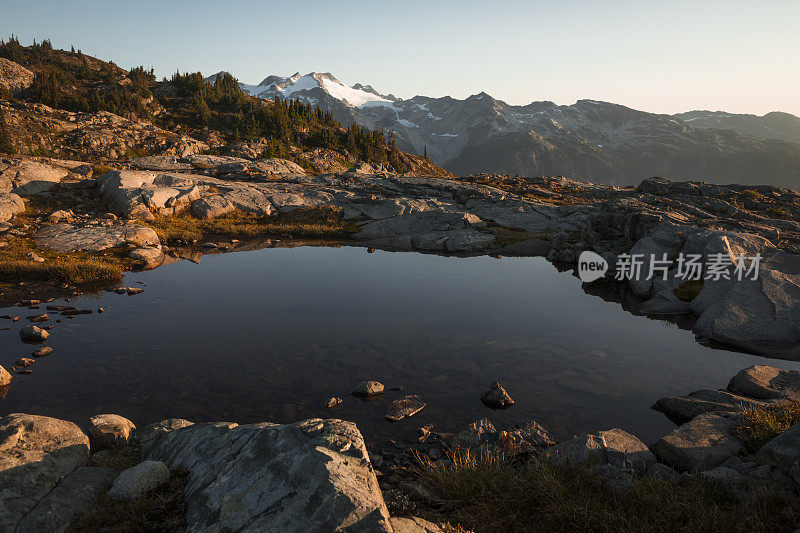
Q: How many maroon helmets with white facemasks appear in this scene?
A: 0